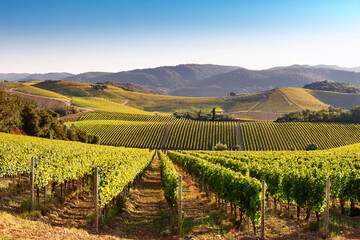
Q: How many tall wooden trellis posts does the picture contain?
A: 5